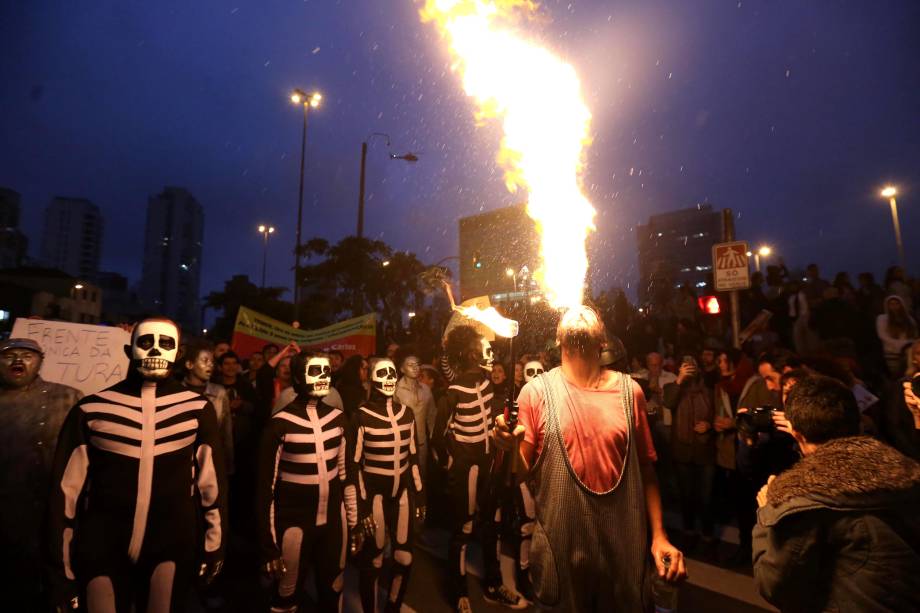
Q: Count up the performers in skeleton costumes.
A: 5